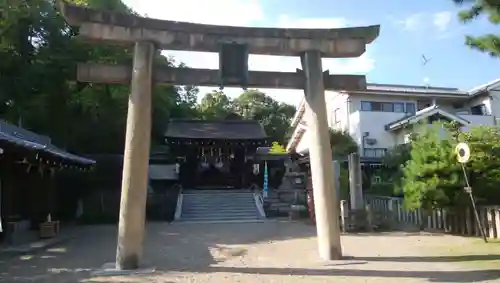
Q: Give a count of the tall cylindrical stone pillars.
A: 2